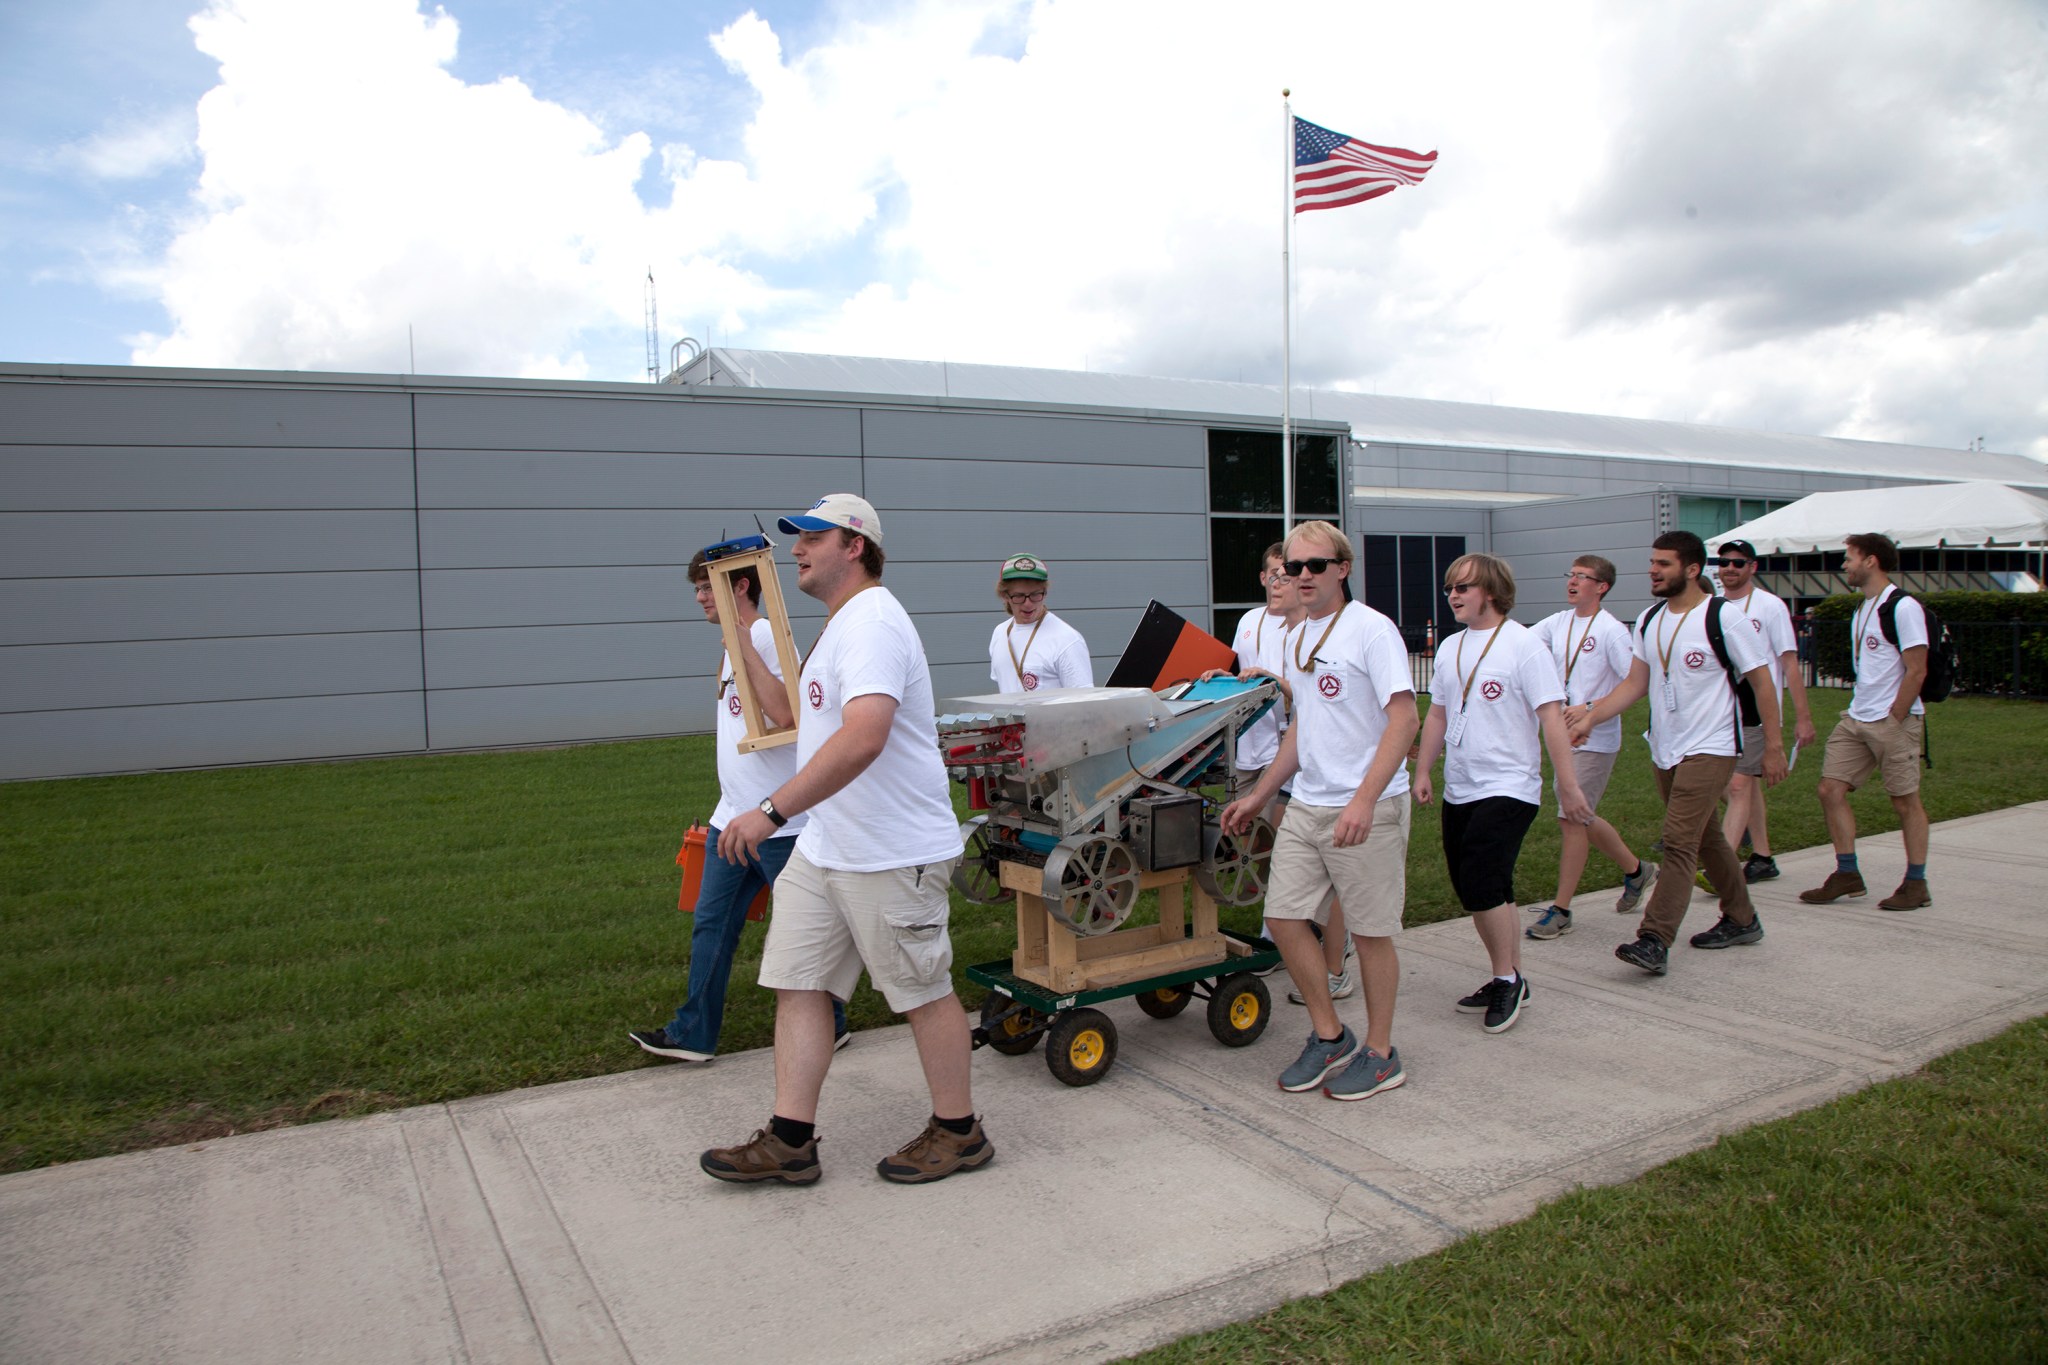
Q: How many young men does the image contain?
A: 11